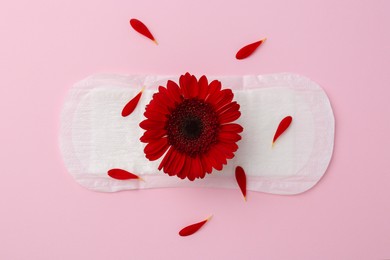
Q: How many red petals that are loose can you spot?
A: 7